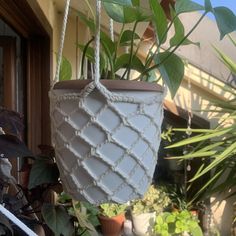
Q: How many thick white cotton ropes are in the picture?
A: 3